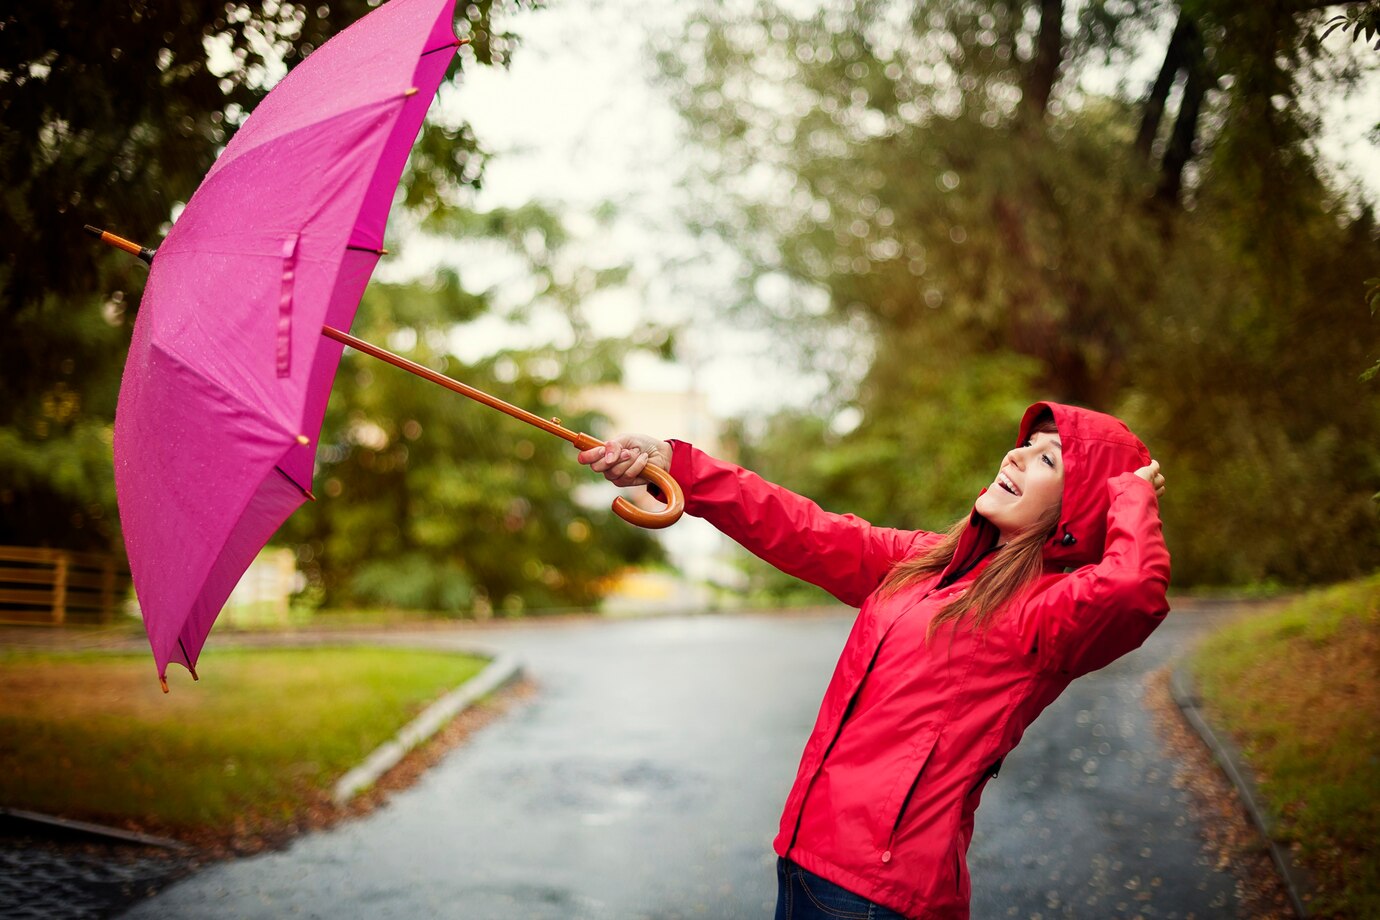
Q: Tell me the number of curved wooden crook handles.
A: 1